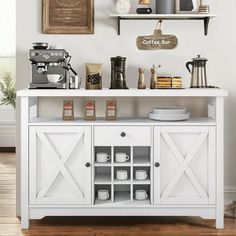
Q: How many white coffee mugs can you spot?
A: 7